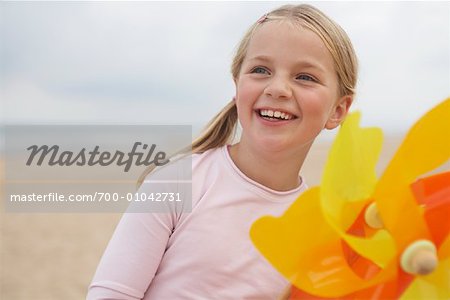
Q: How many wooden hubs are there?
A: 2